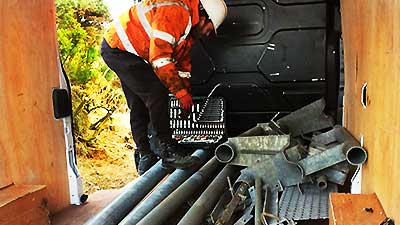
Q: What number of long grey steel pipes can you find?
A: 4